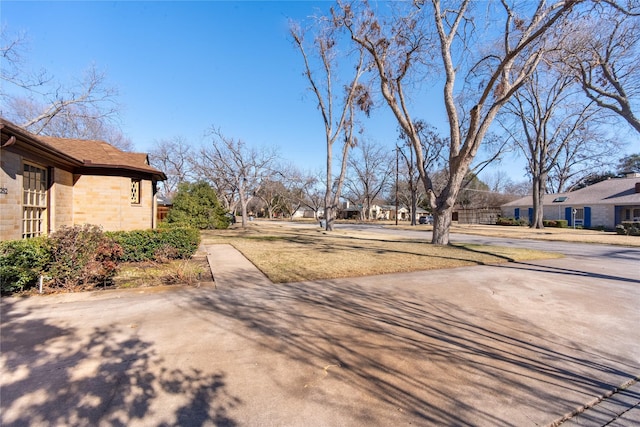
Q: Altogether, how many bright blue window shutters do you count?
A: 4